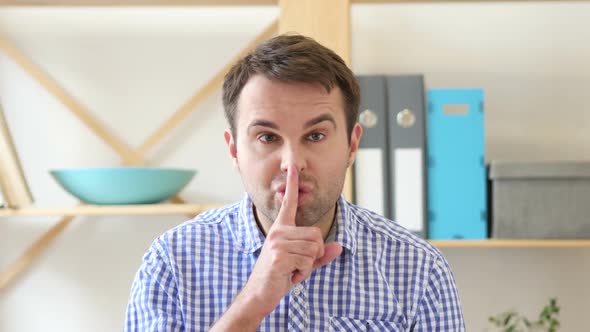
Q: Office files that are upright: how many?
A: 3